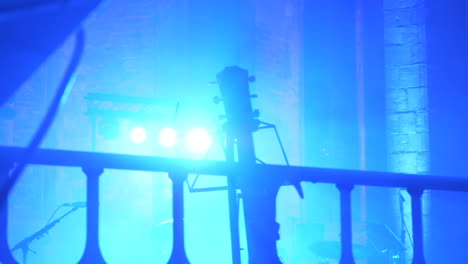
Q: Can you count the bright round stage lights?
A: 3